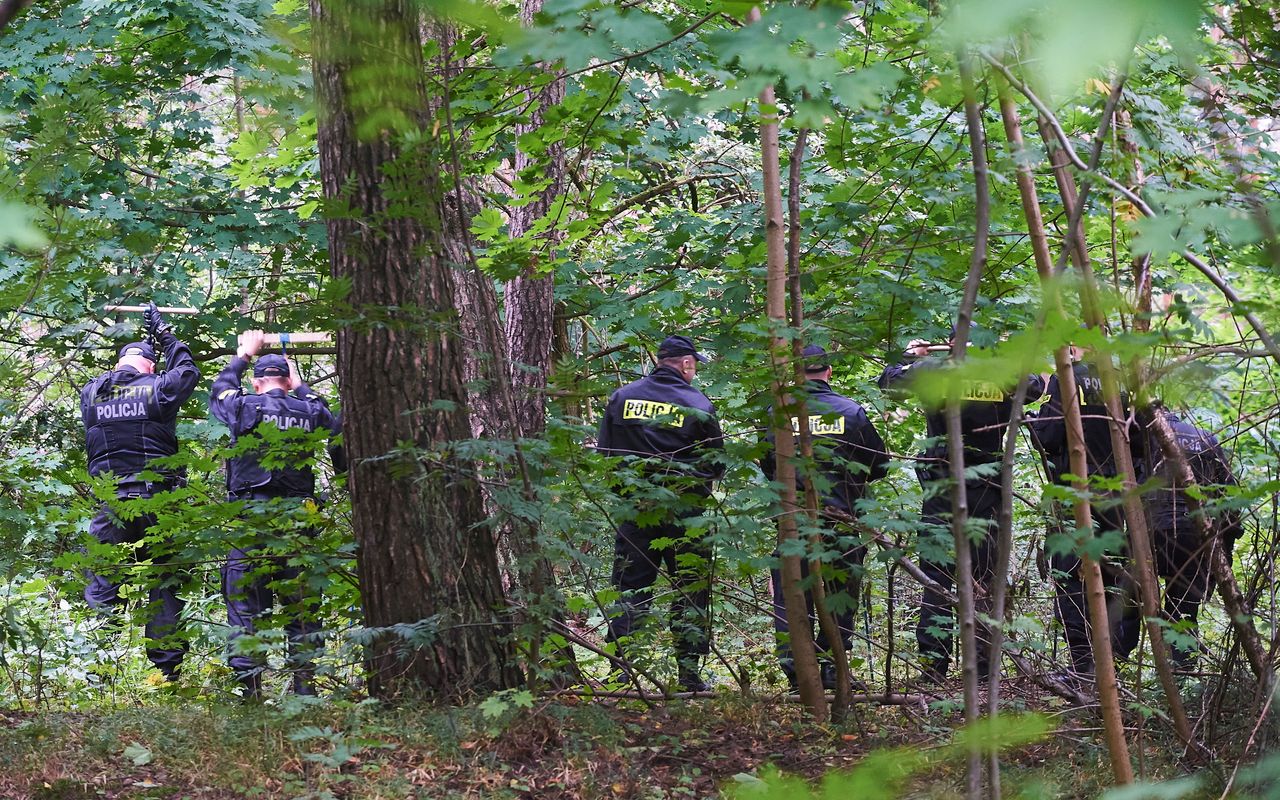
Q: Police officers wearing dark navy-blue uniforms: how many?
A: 7